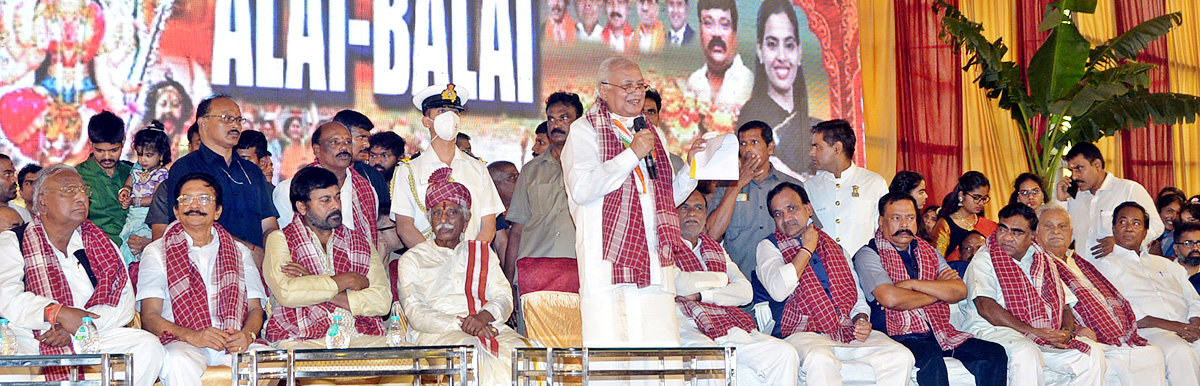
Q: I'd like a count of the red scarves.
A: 10